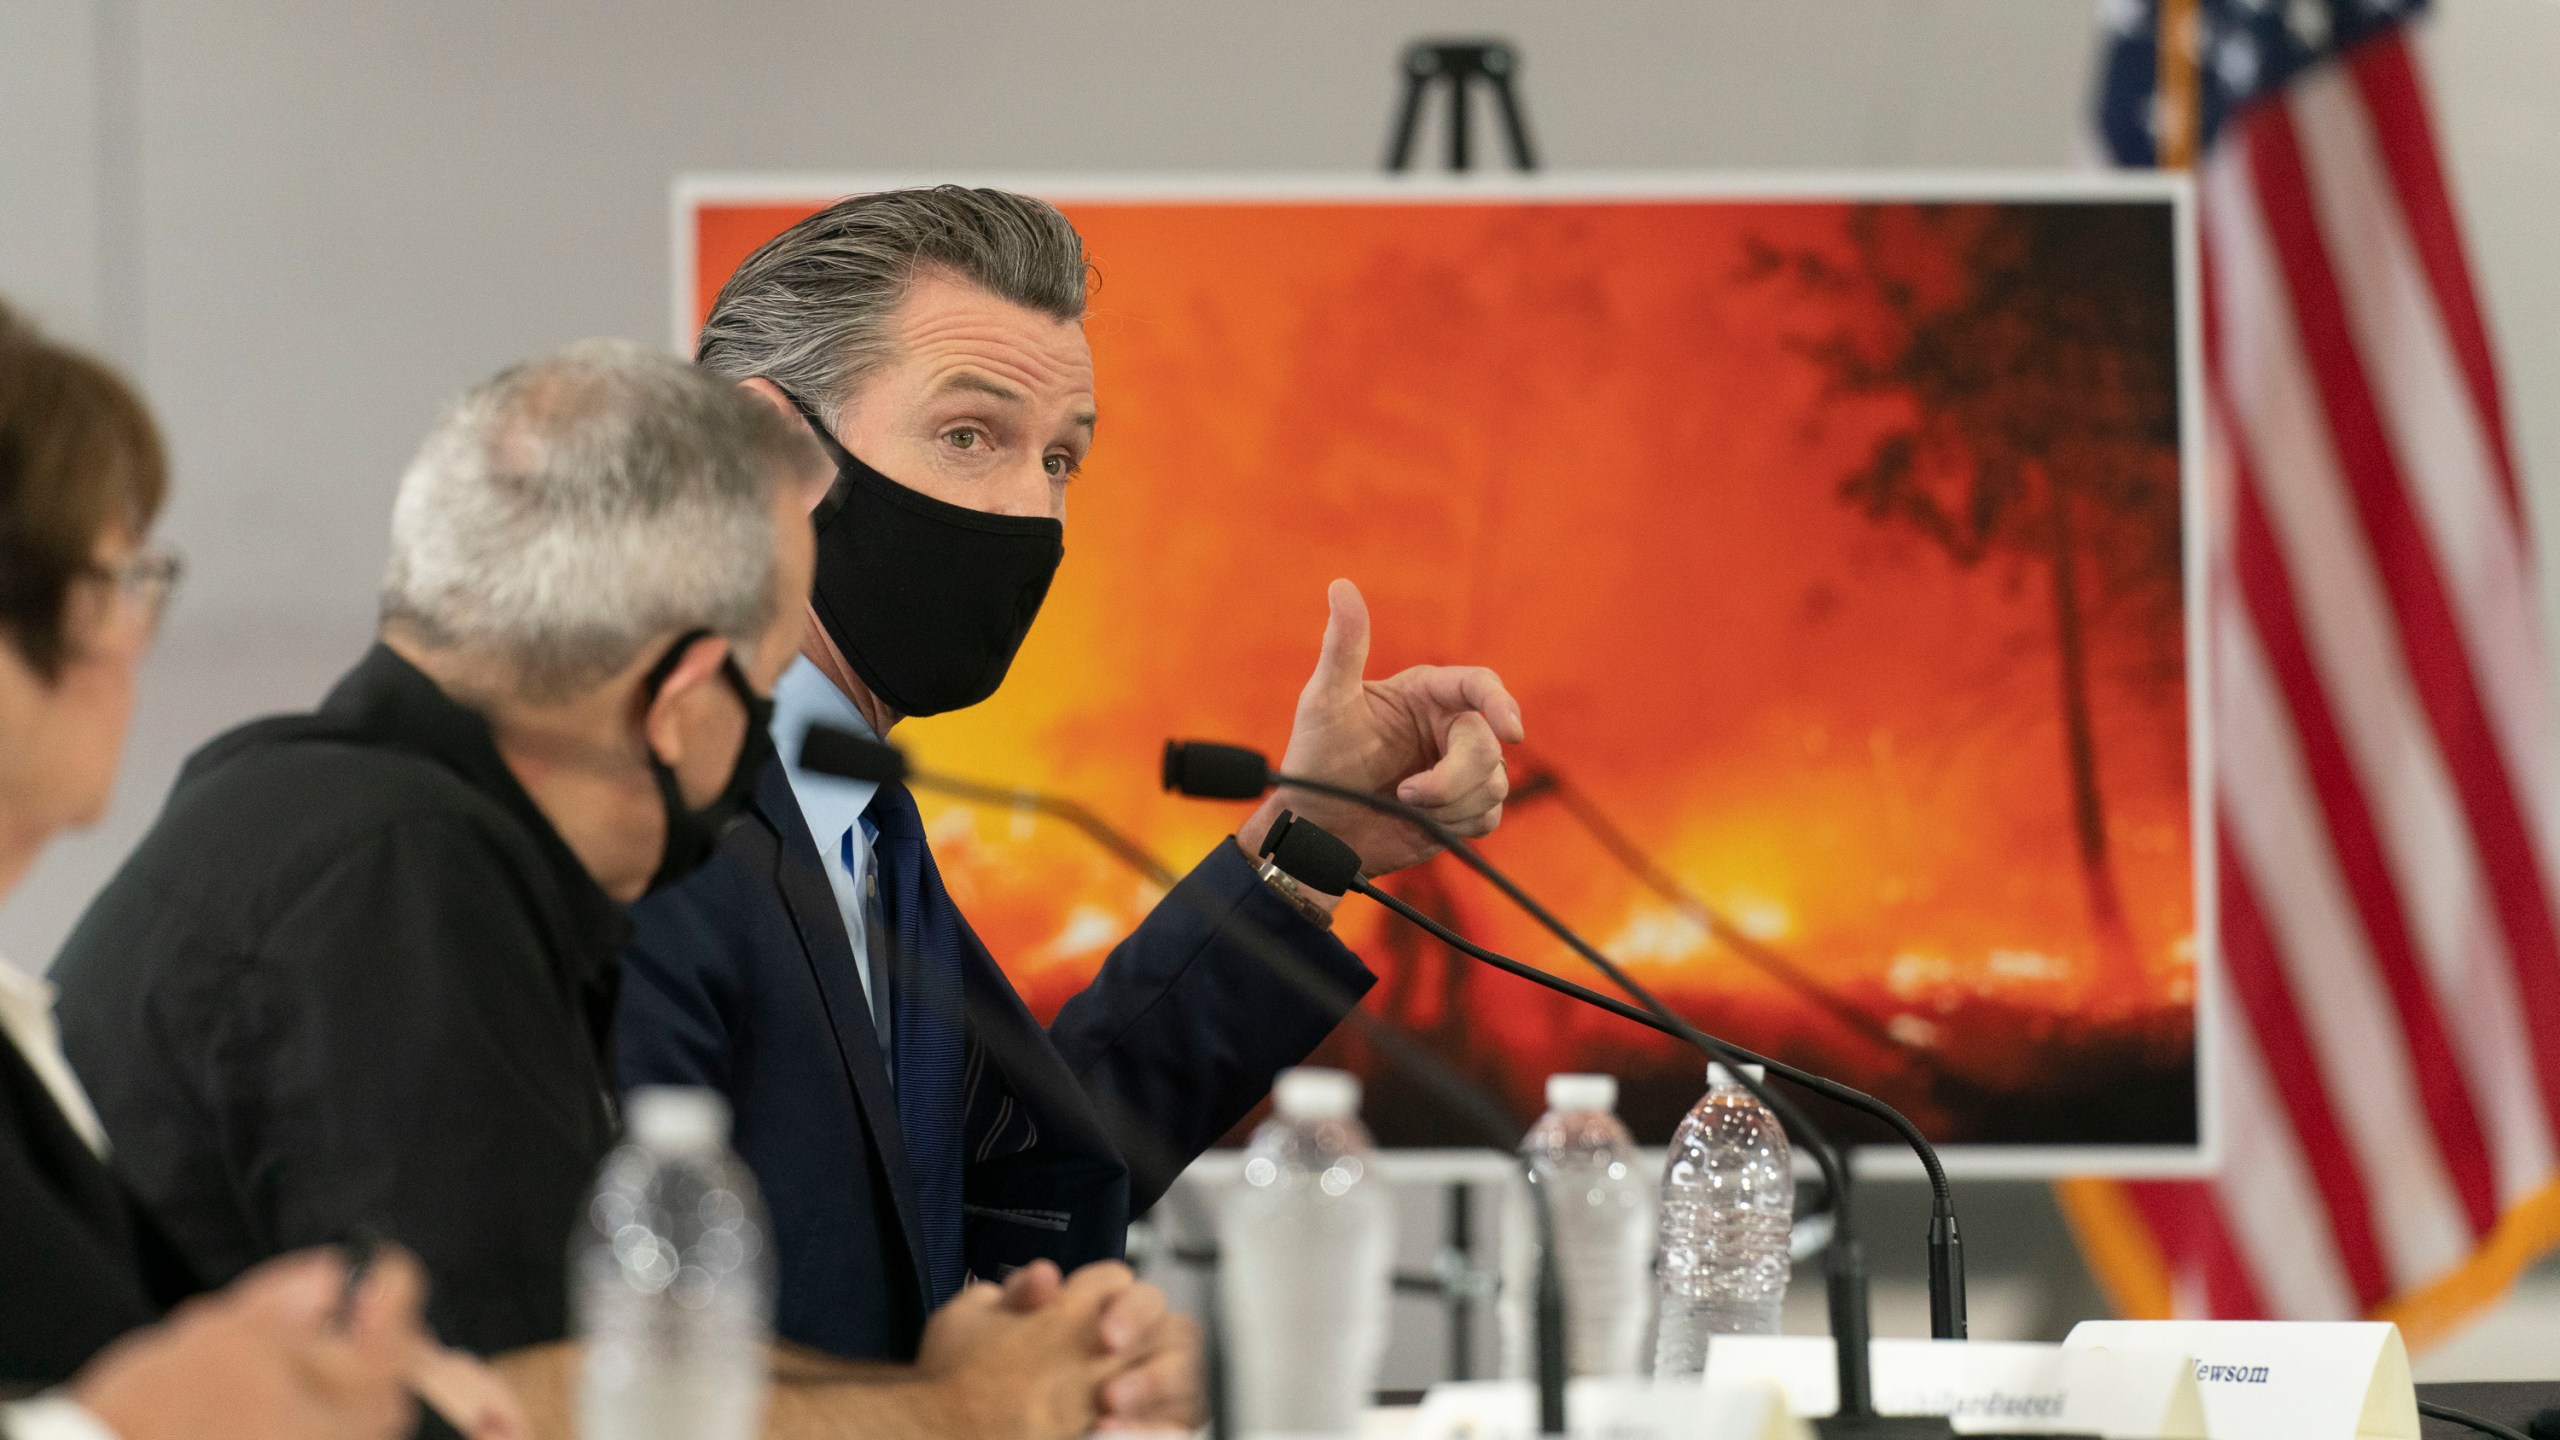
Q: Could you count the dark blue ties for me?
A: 1